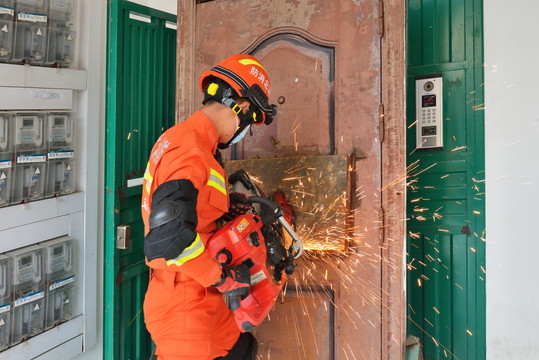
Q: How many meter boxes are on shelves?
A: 9